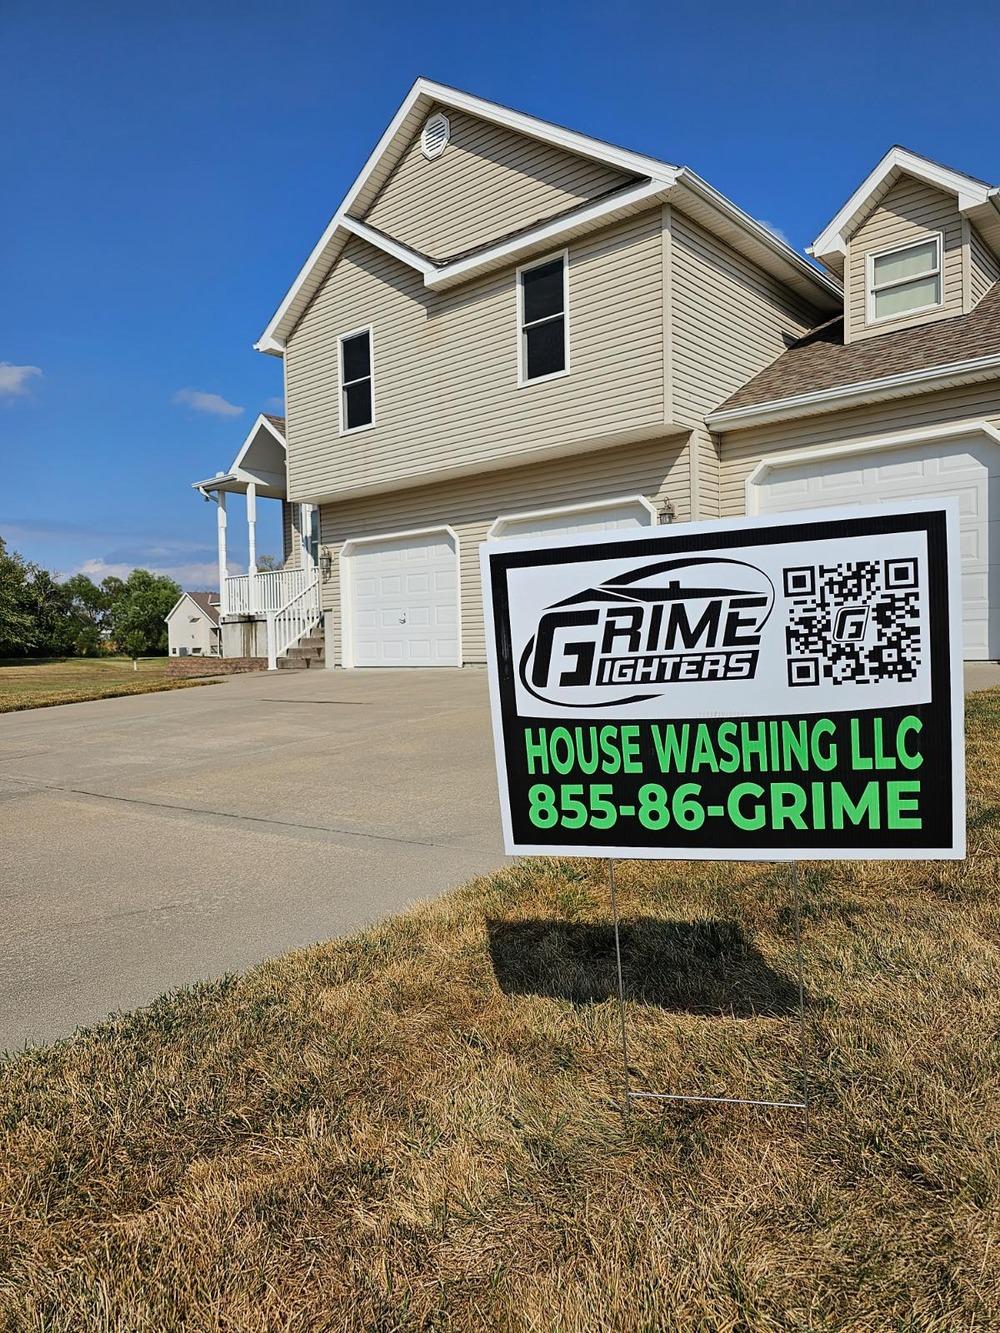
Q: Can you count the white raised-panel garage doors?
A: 3